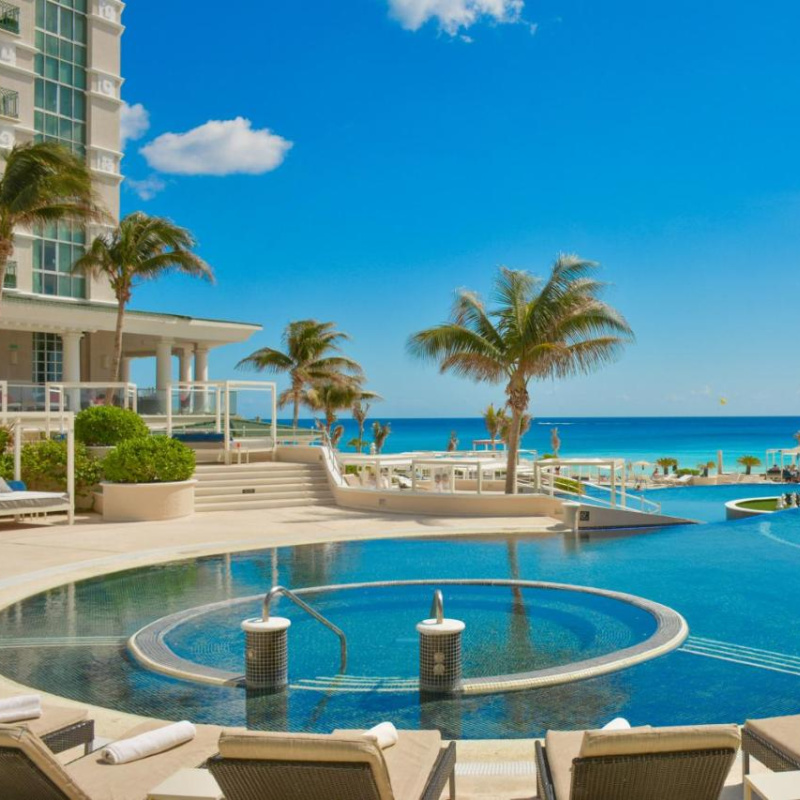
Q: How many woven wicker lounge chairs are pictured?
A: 5